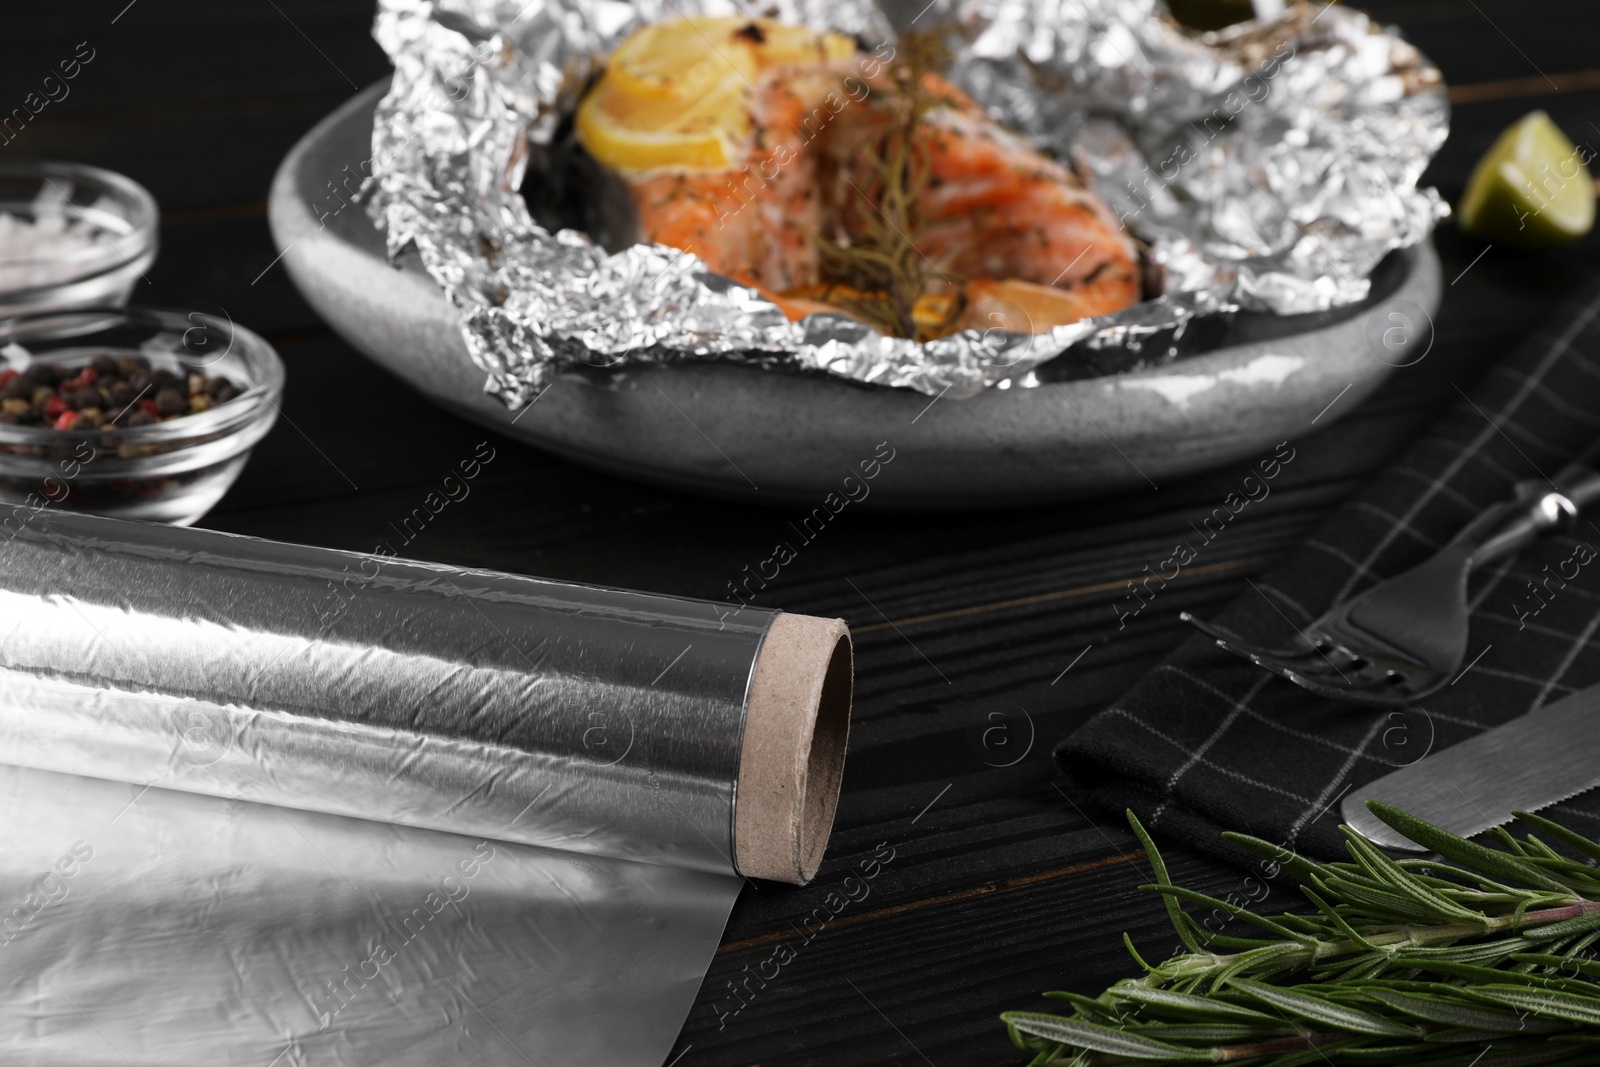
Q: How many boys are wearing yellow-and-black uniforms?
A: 0